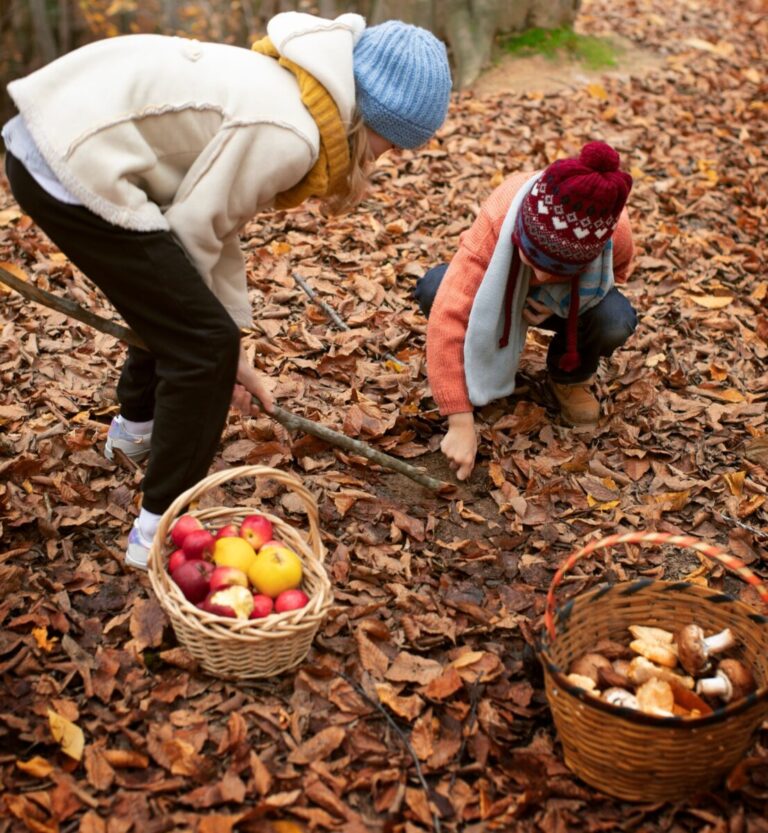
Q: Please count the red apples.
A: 11